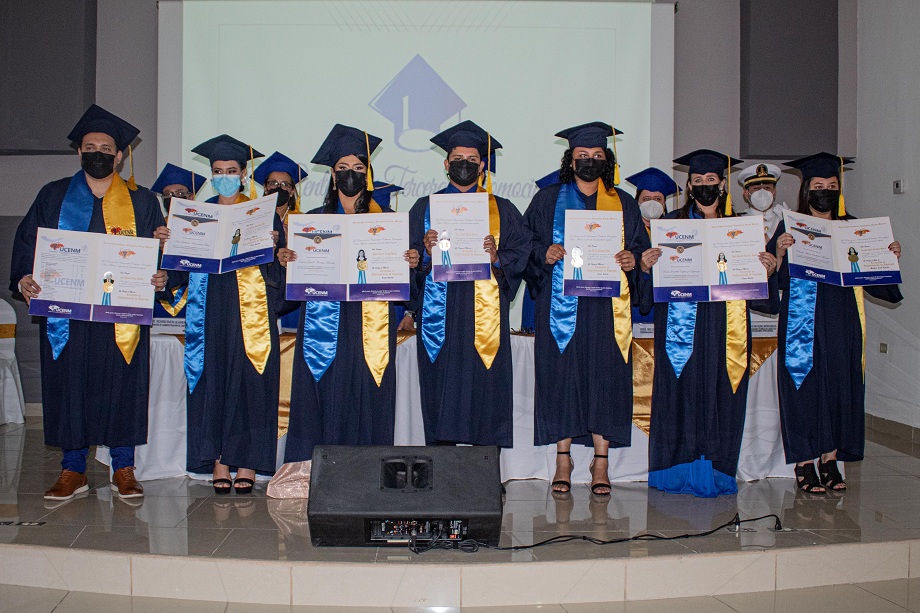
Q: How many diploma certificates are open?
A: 5